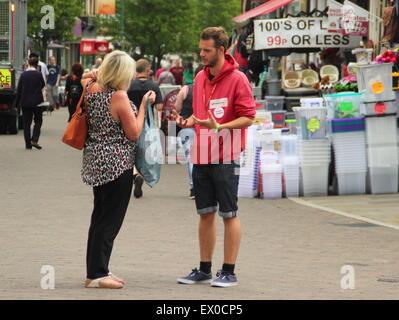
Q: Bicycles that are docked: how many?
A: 0